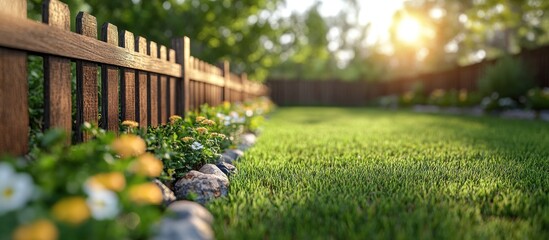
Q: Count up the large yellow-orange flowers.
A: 6